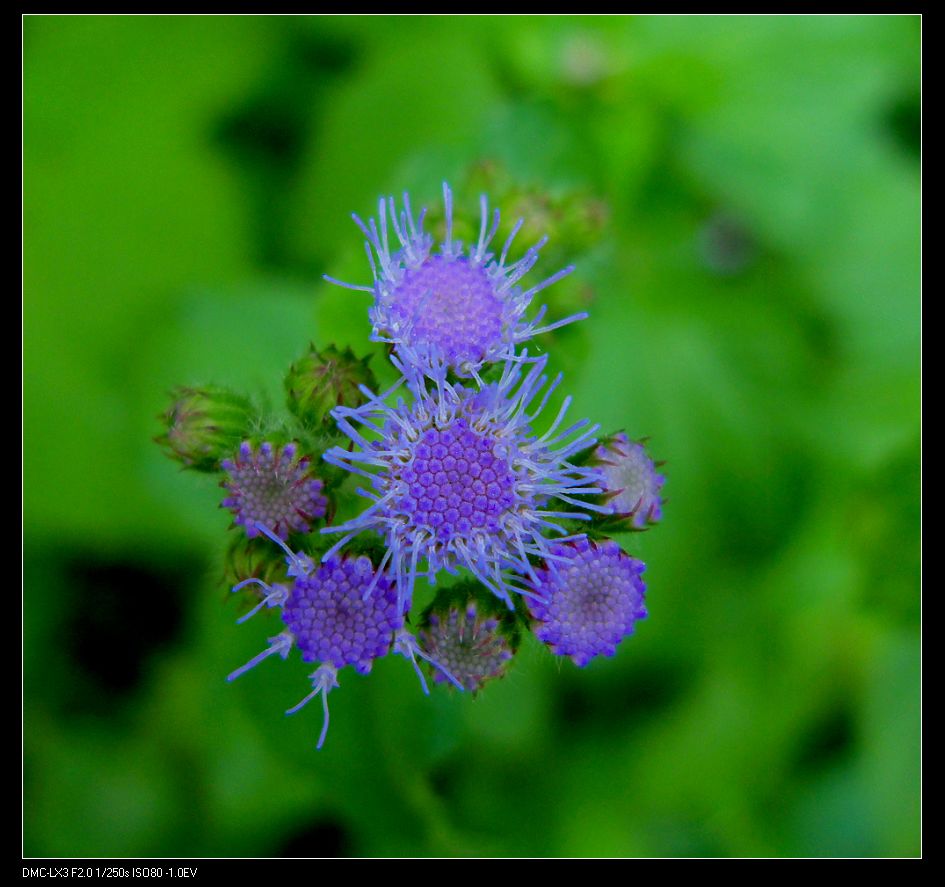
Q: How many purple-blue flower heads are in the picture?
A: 7